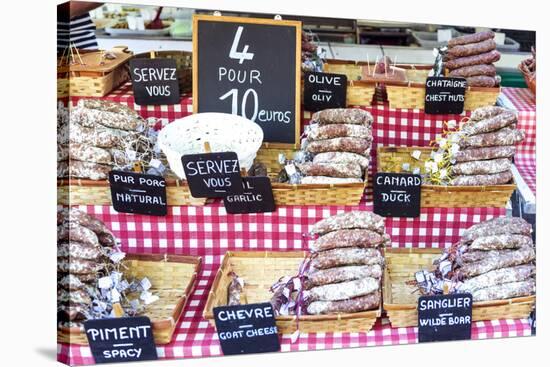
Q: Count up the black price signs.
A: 11